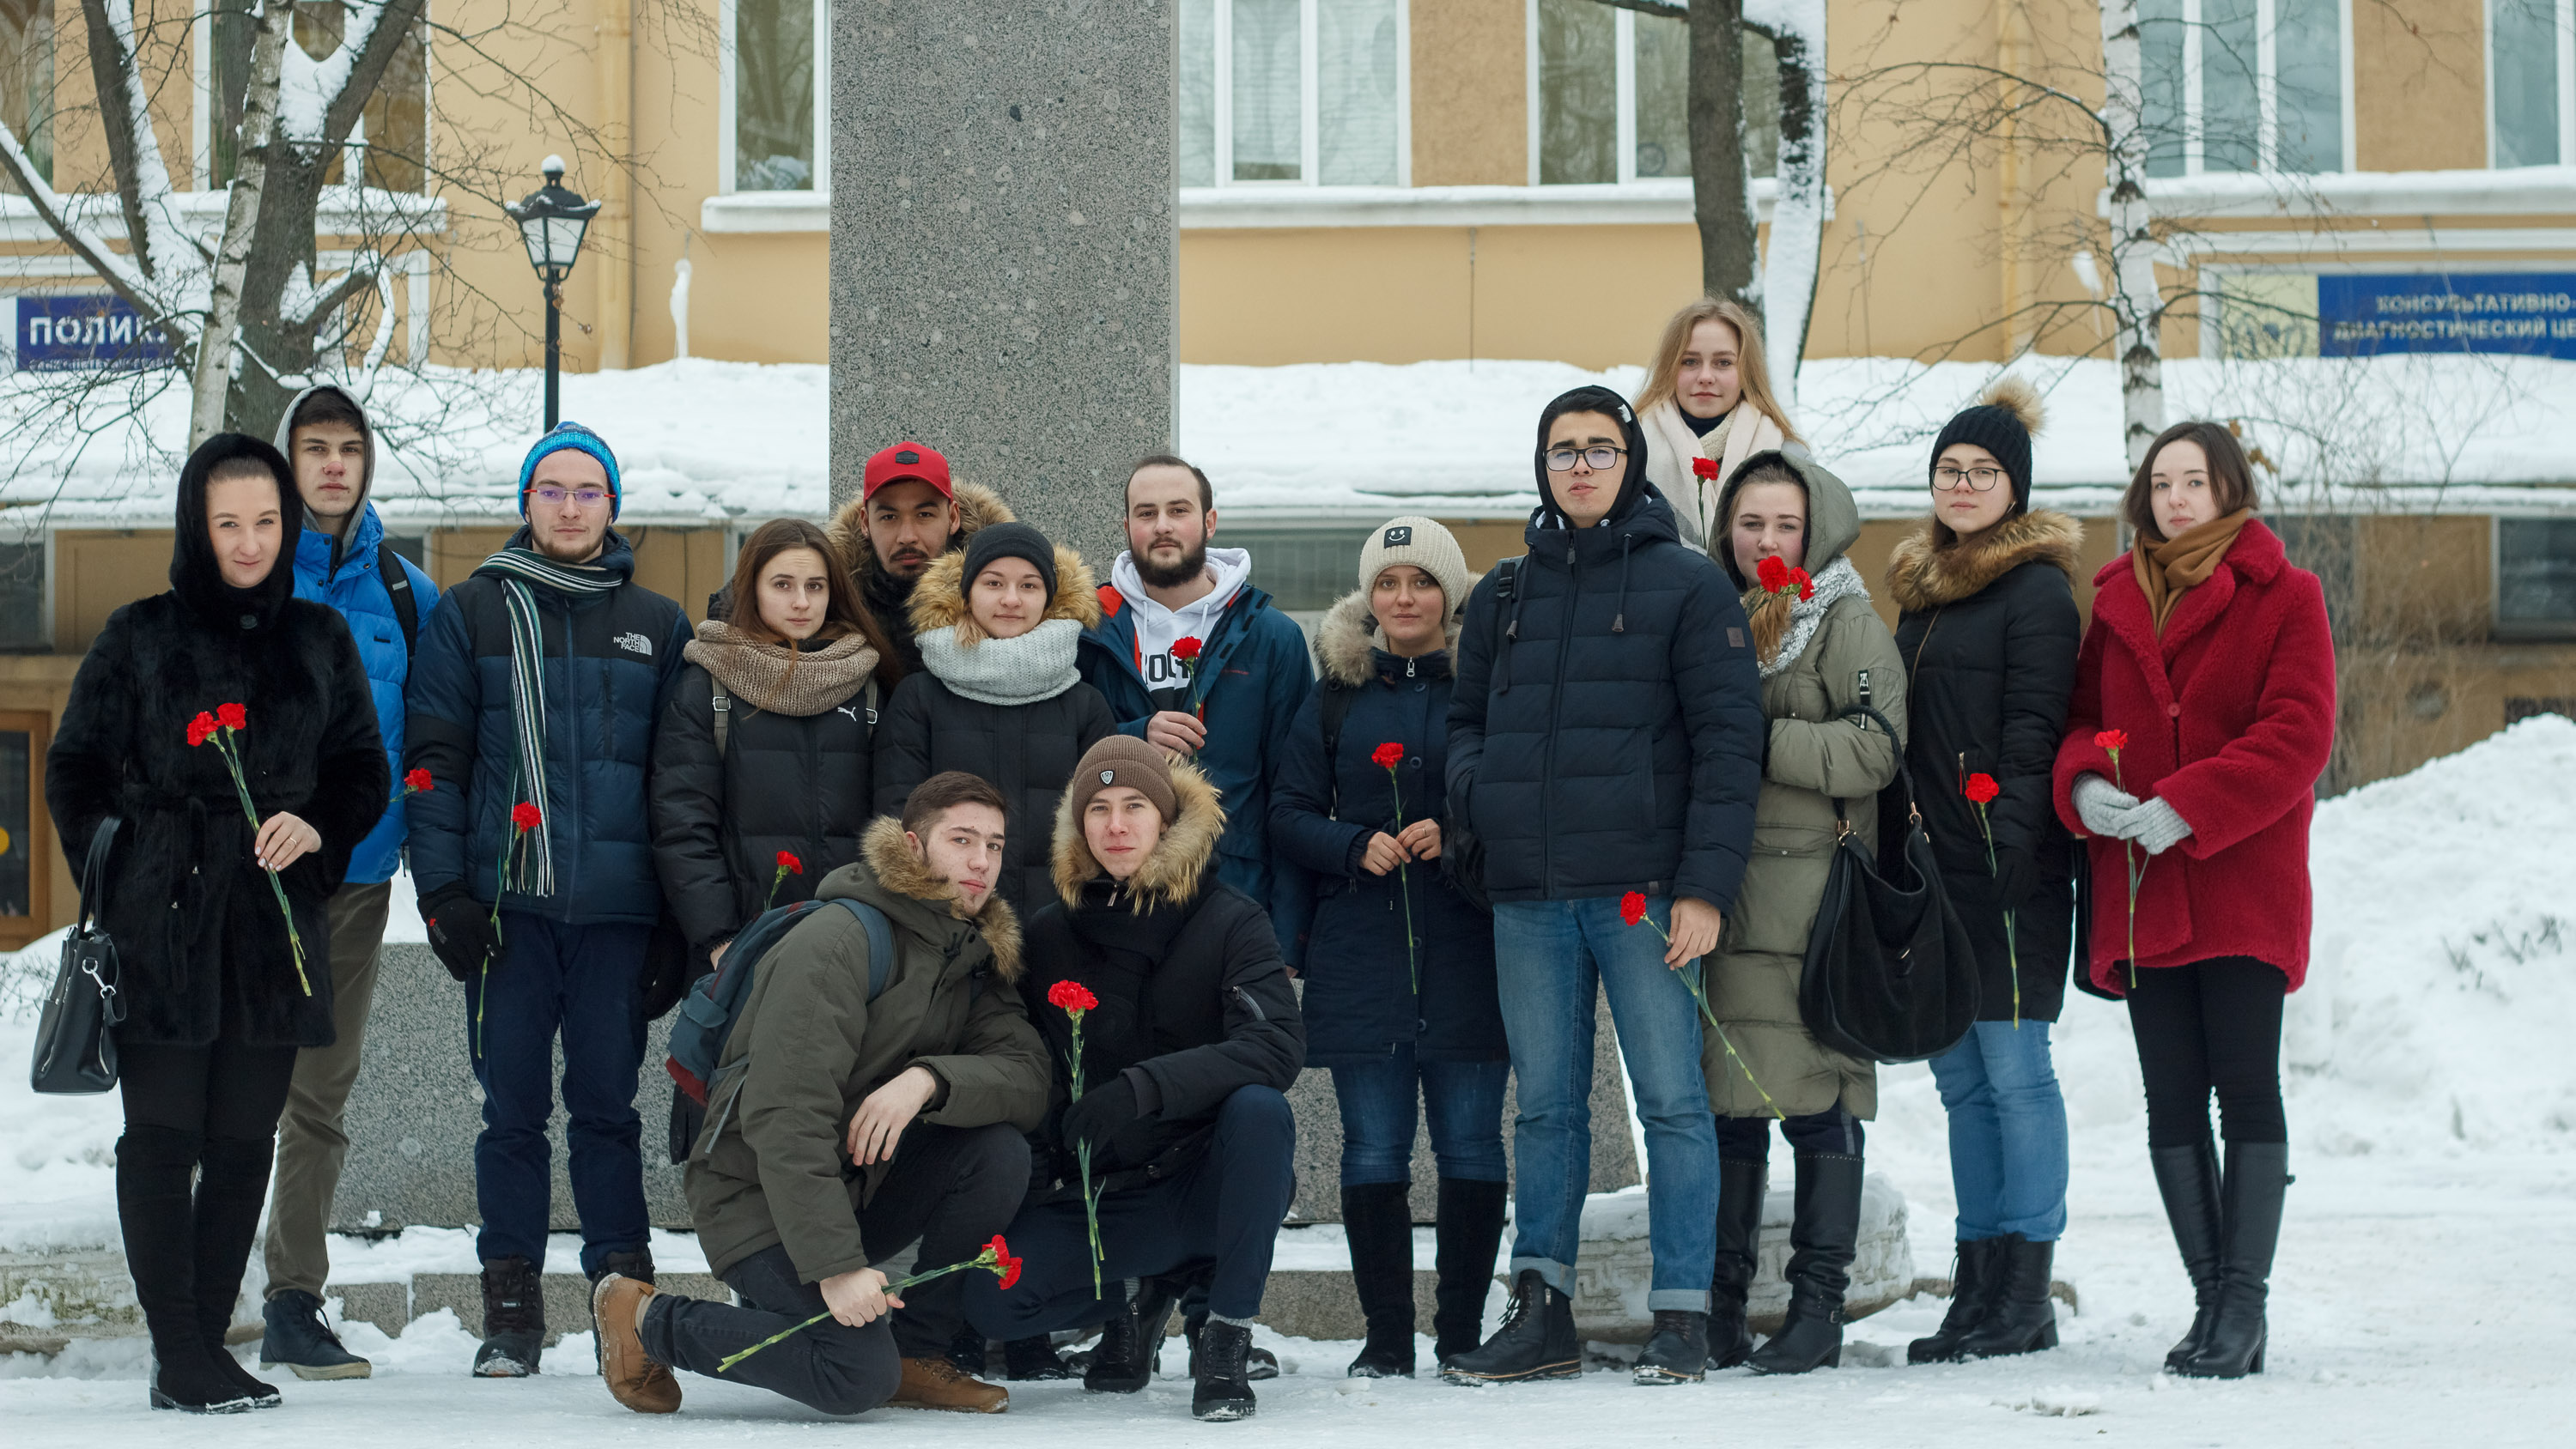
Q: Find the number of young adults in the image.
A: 15